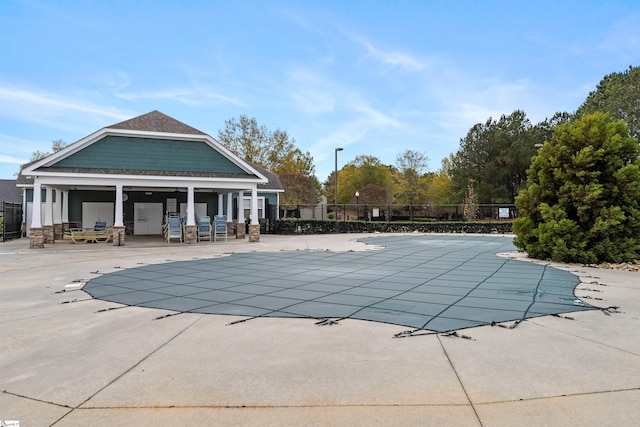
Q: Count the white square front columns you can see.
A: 4